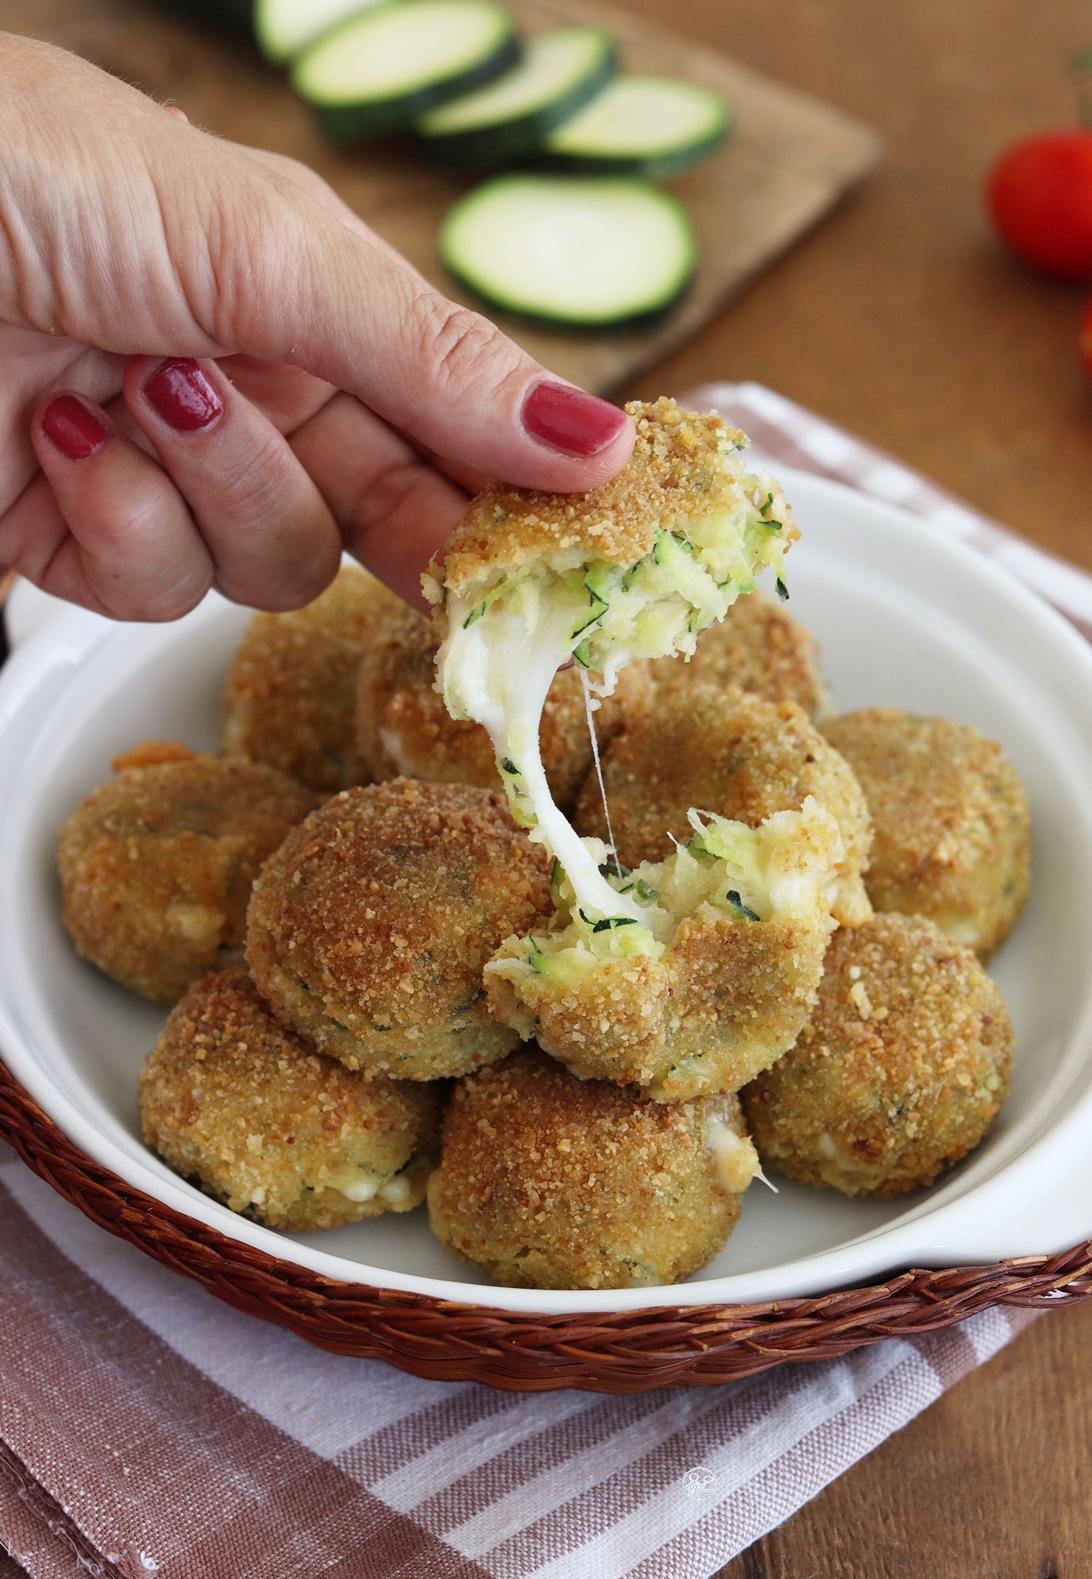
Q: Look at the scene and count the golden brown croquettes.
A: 11